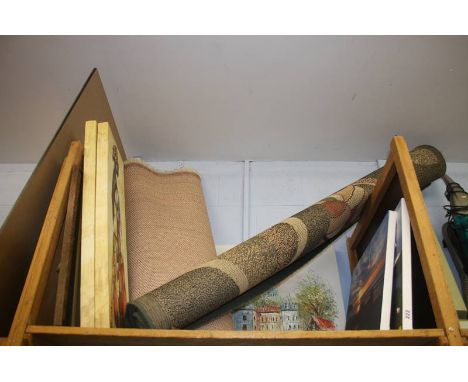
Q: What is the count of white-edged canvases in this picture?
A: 2